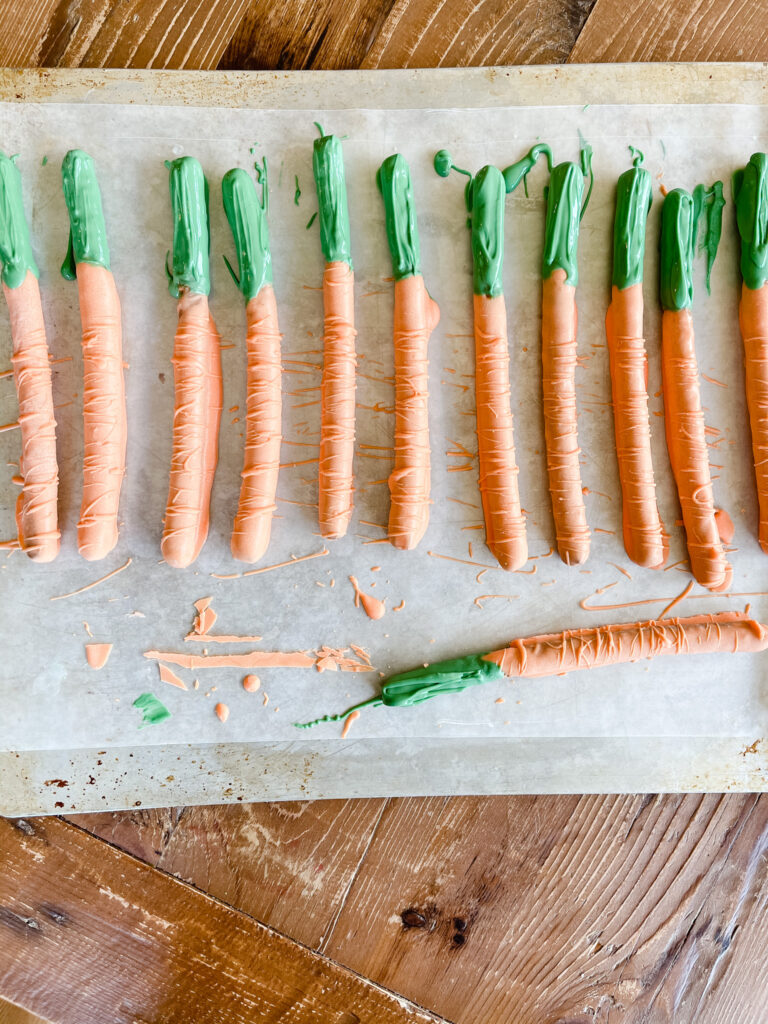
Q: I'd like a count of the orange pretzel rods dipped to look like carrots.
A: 12